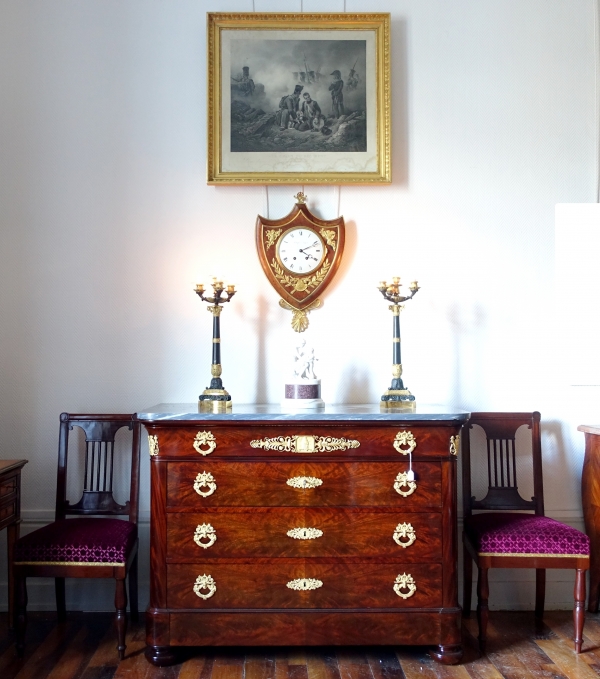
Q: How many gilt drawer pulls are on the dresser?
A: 8